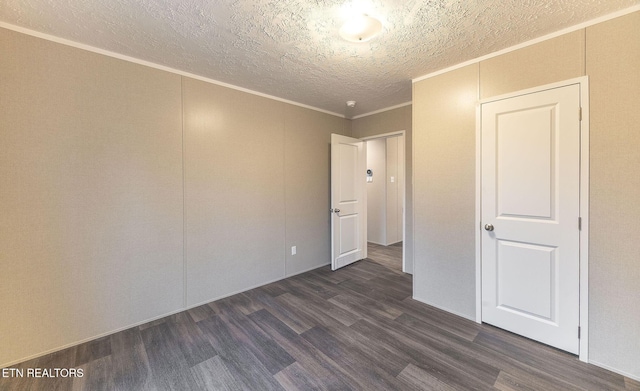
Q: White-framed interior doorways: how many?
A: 2